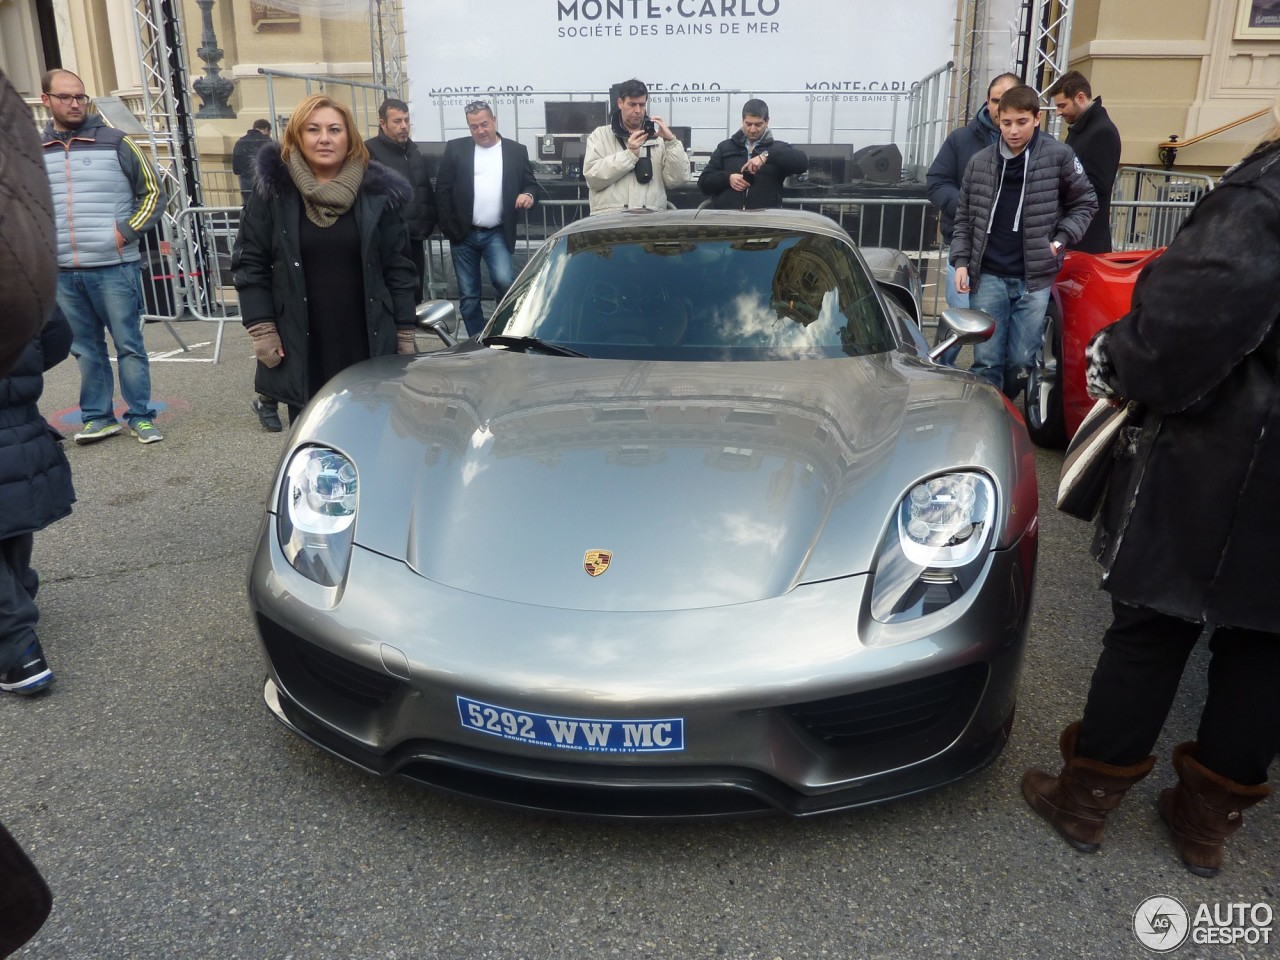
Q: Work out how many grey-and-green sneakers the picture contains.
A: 2